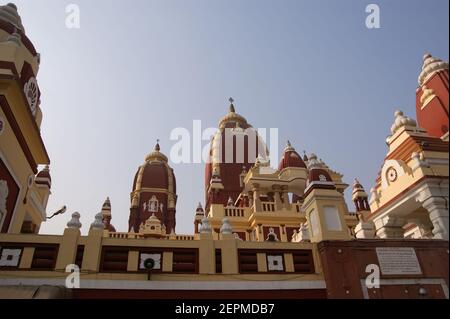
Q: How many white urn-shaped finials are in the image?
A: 4